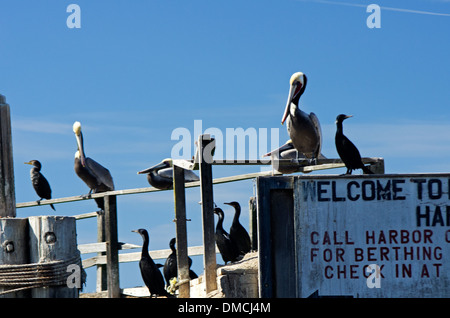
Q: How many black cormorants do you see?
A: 6